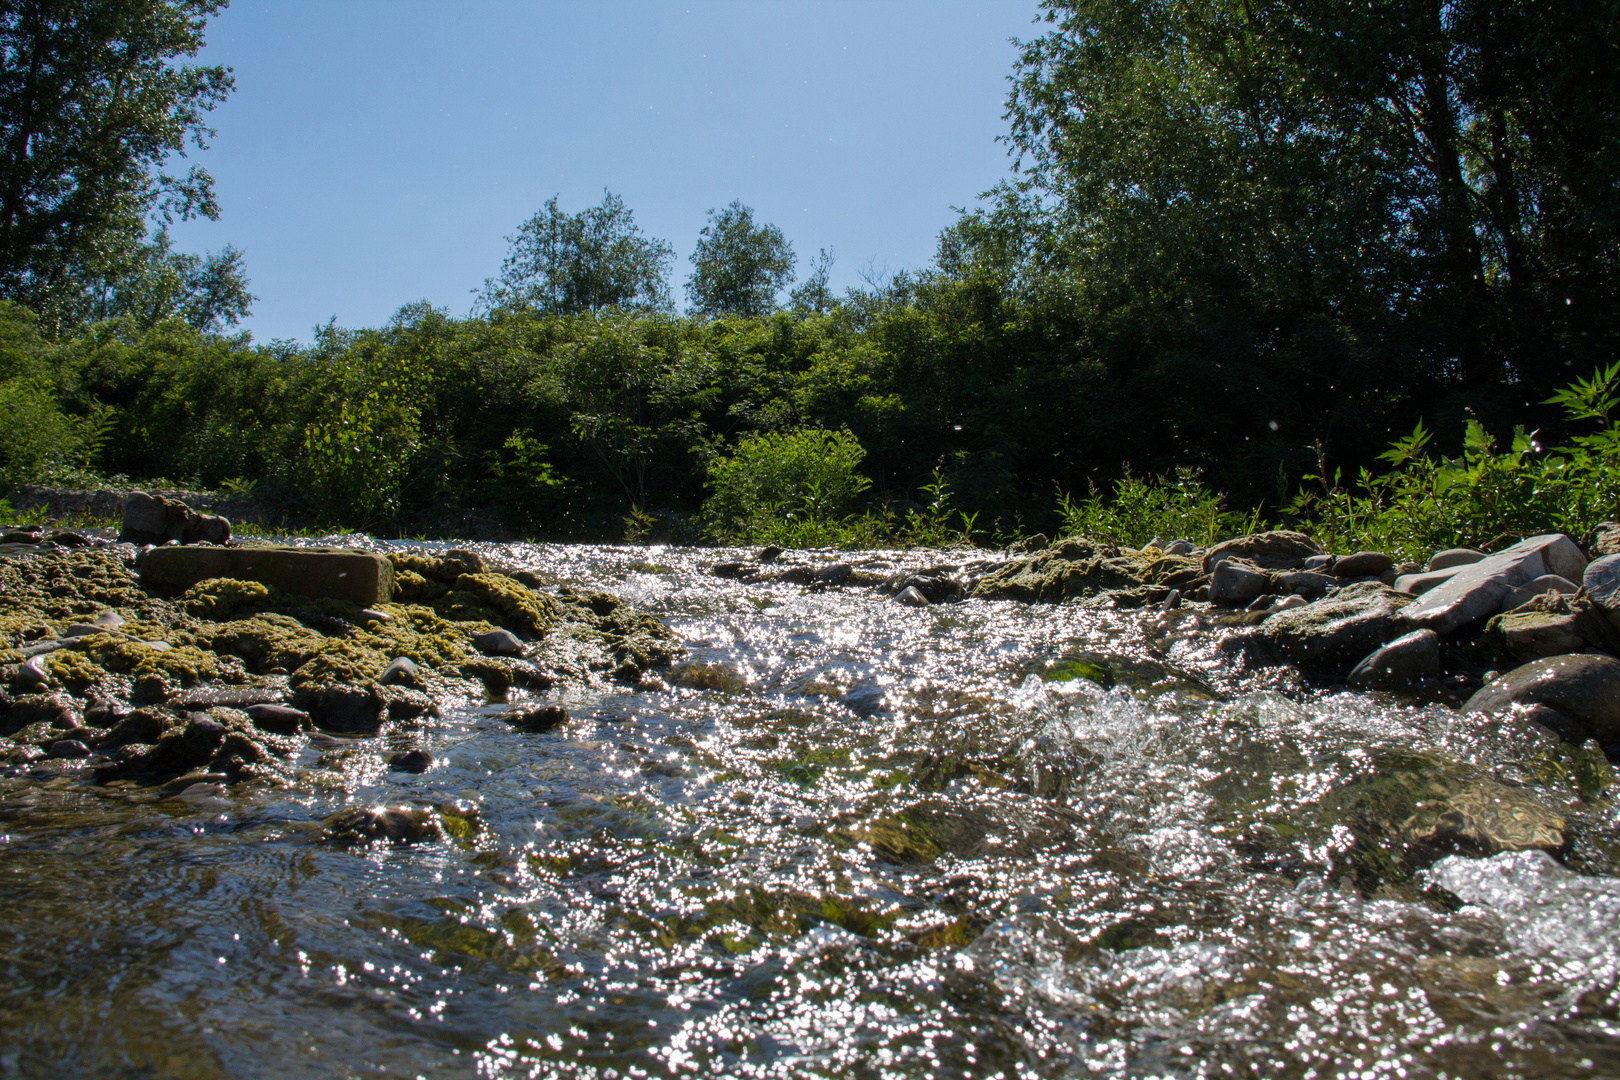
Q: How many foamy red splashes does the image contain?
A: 0